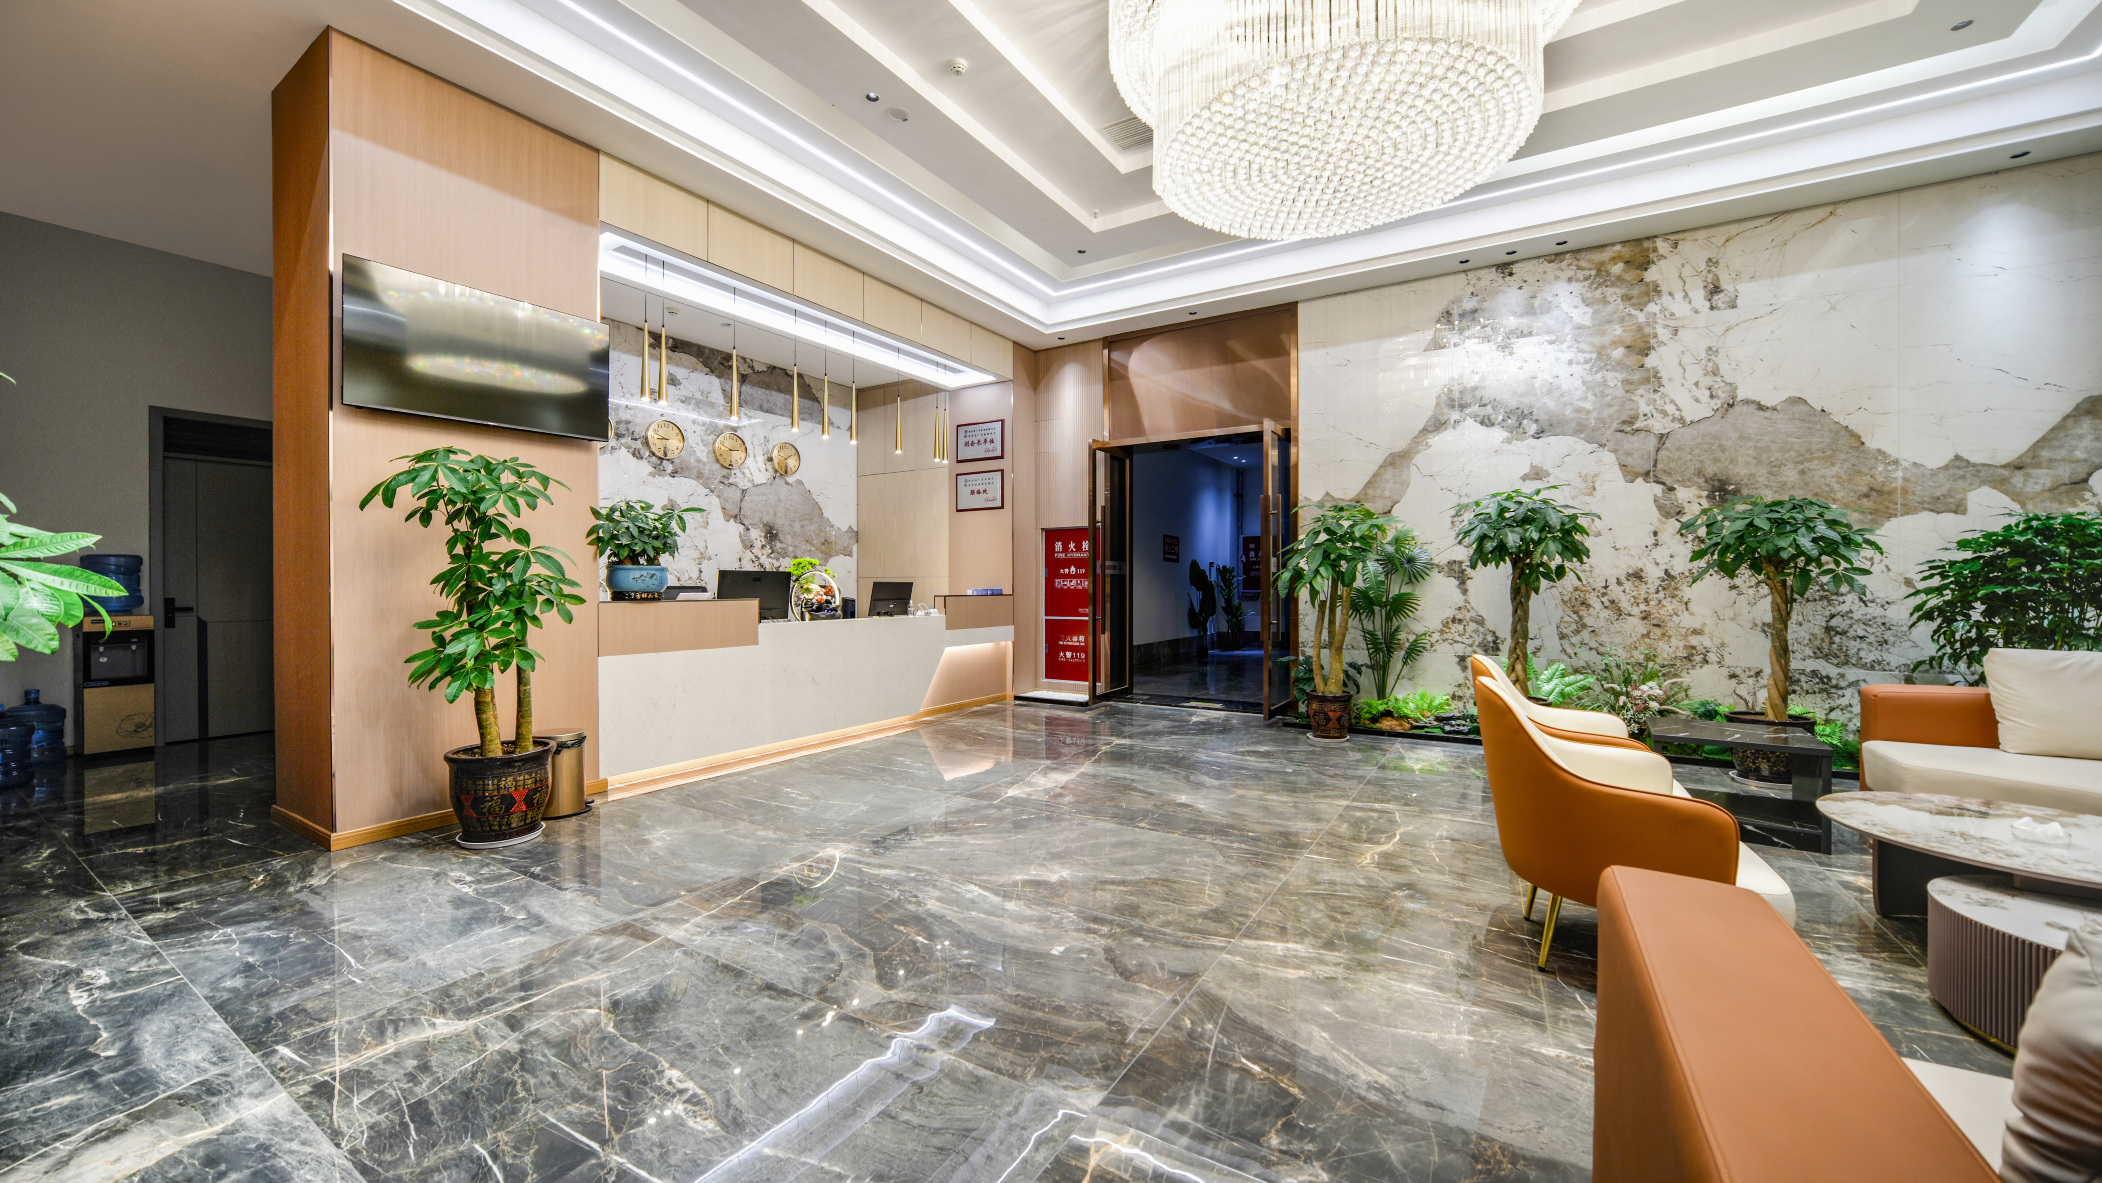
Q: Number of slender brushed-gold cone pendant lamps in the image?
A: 9